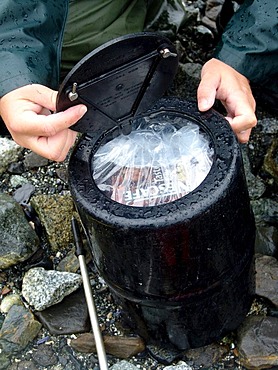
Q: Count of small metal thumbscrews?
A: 2